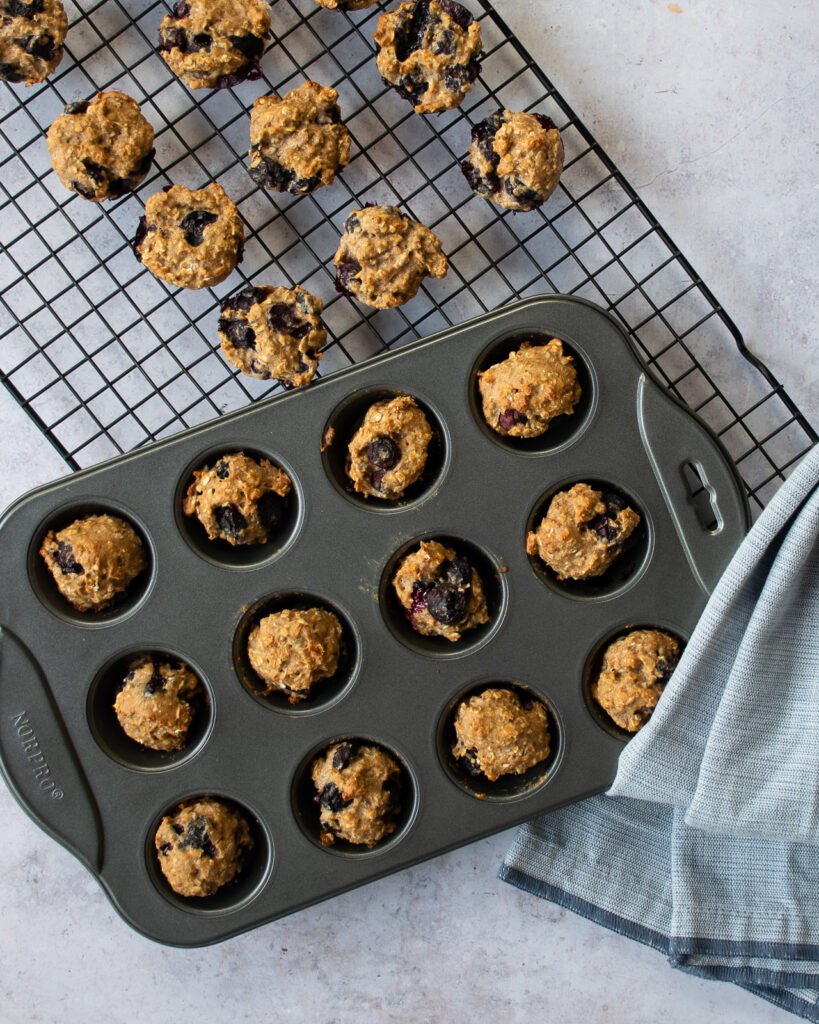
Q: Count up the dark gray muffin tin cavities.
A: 12